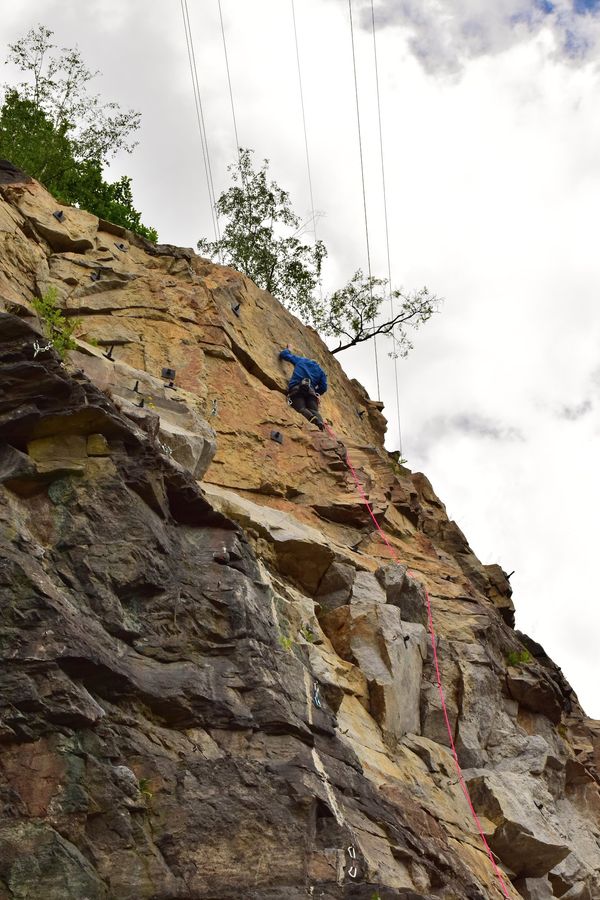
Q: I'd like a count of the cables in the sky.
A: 6